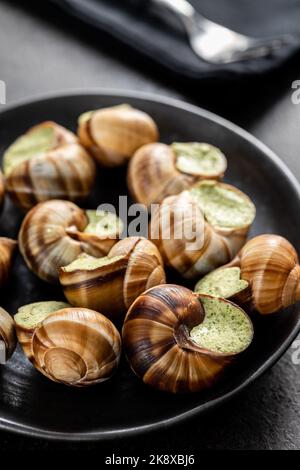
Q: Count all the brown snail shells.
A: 12